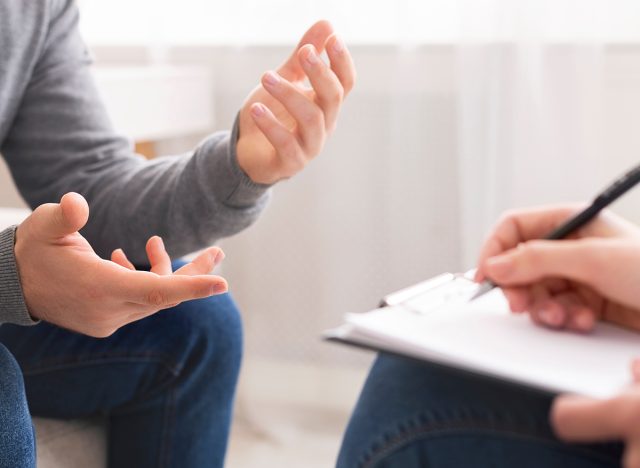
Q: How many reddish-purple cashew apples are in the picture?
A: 0